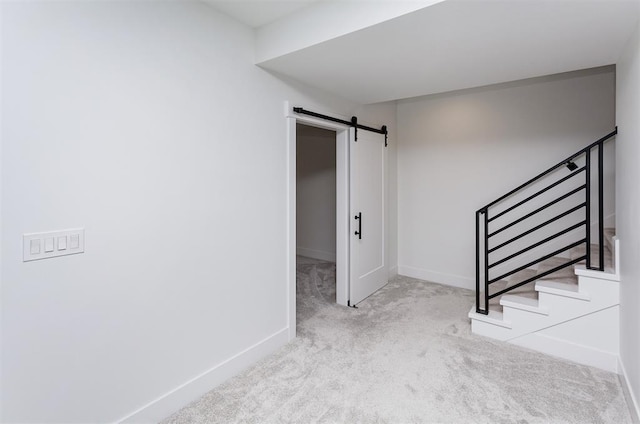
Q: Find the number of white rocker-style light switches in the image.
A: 4